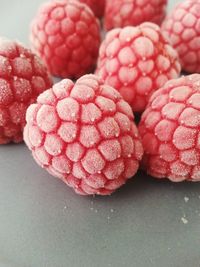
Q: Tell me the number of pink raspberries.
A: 8